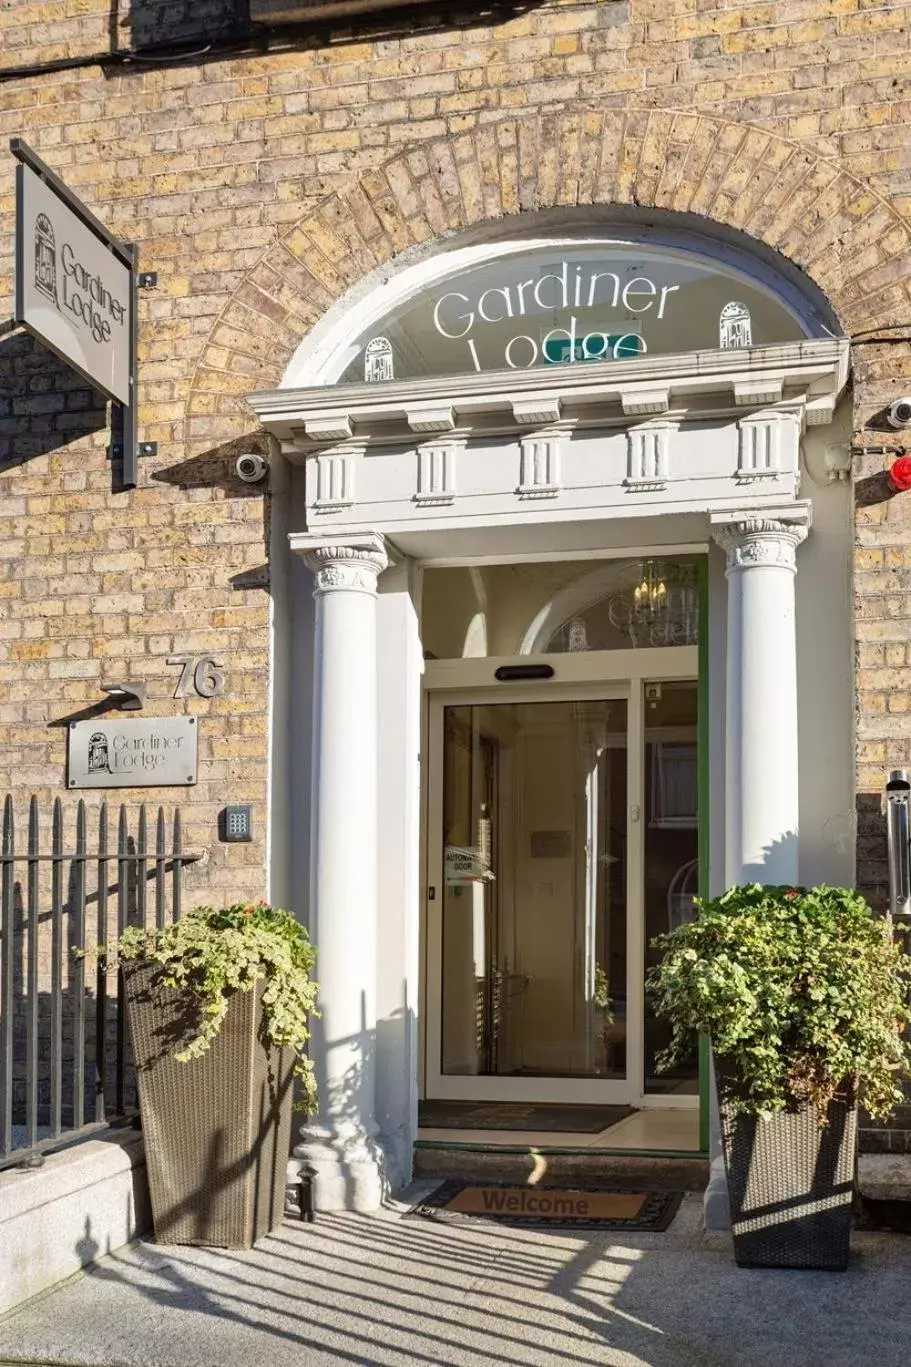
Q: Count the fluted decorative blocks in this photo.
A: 5